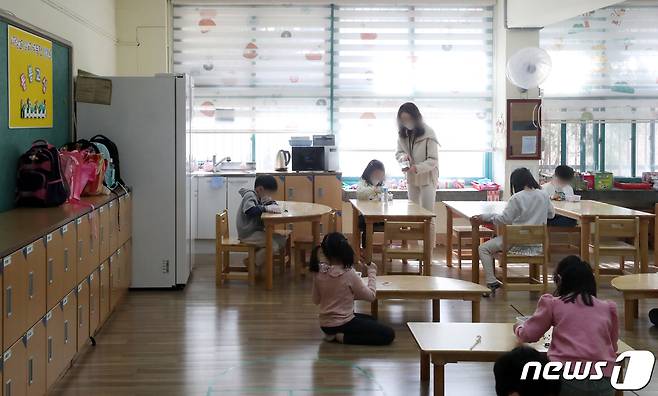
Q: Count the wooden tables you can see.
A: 7